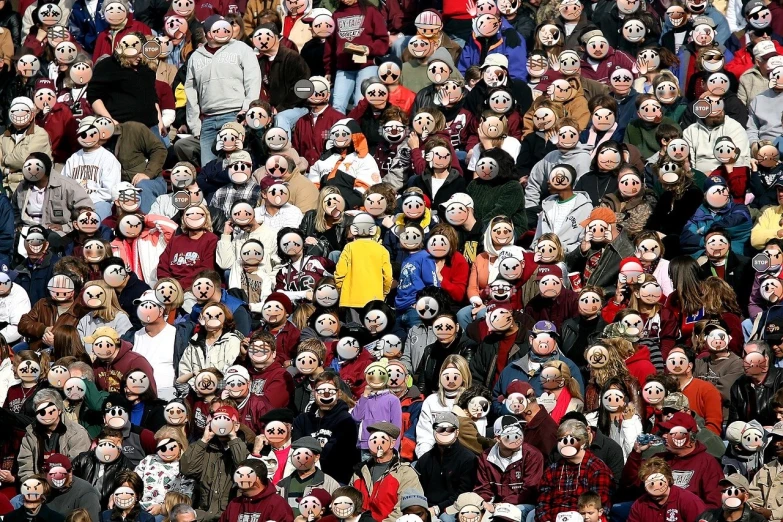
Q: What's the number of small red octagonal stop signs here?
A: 4